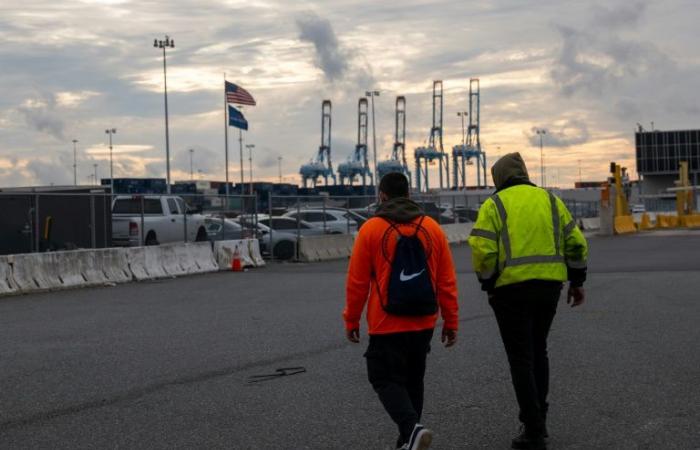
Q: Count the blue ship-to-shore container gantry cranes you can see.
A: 5